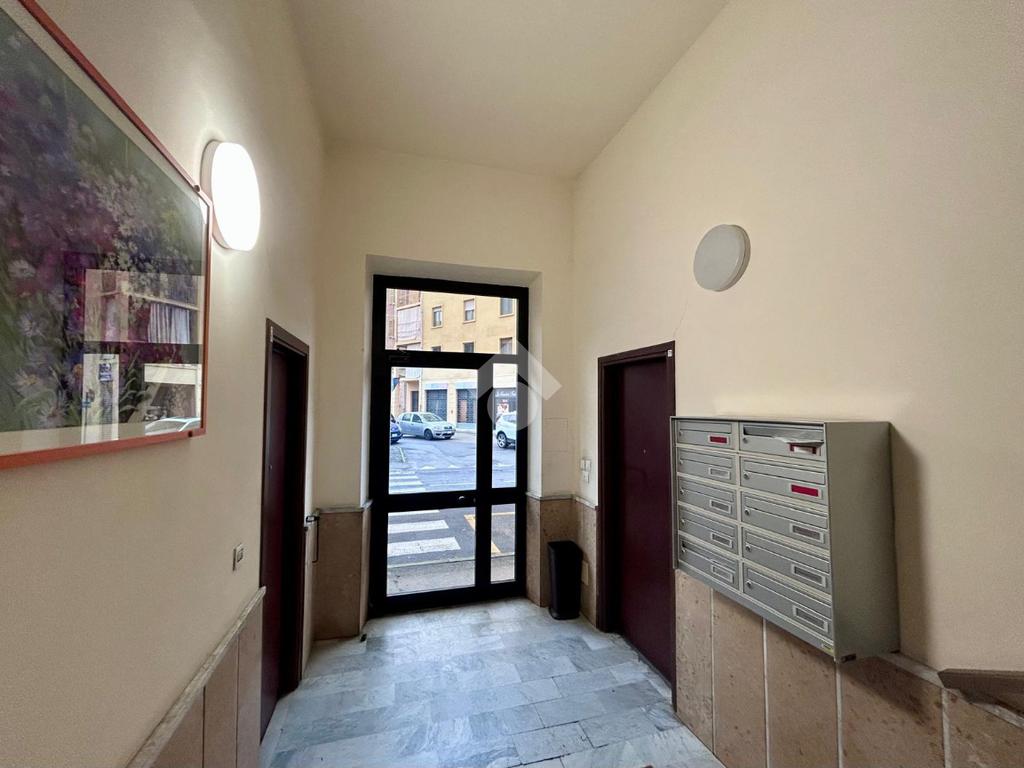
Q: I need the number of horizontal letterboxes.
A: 10